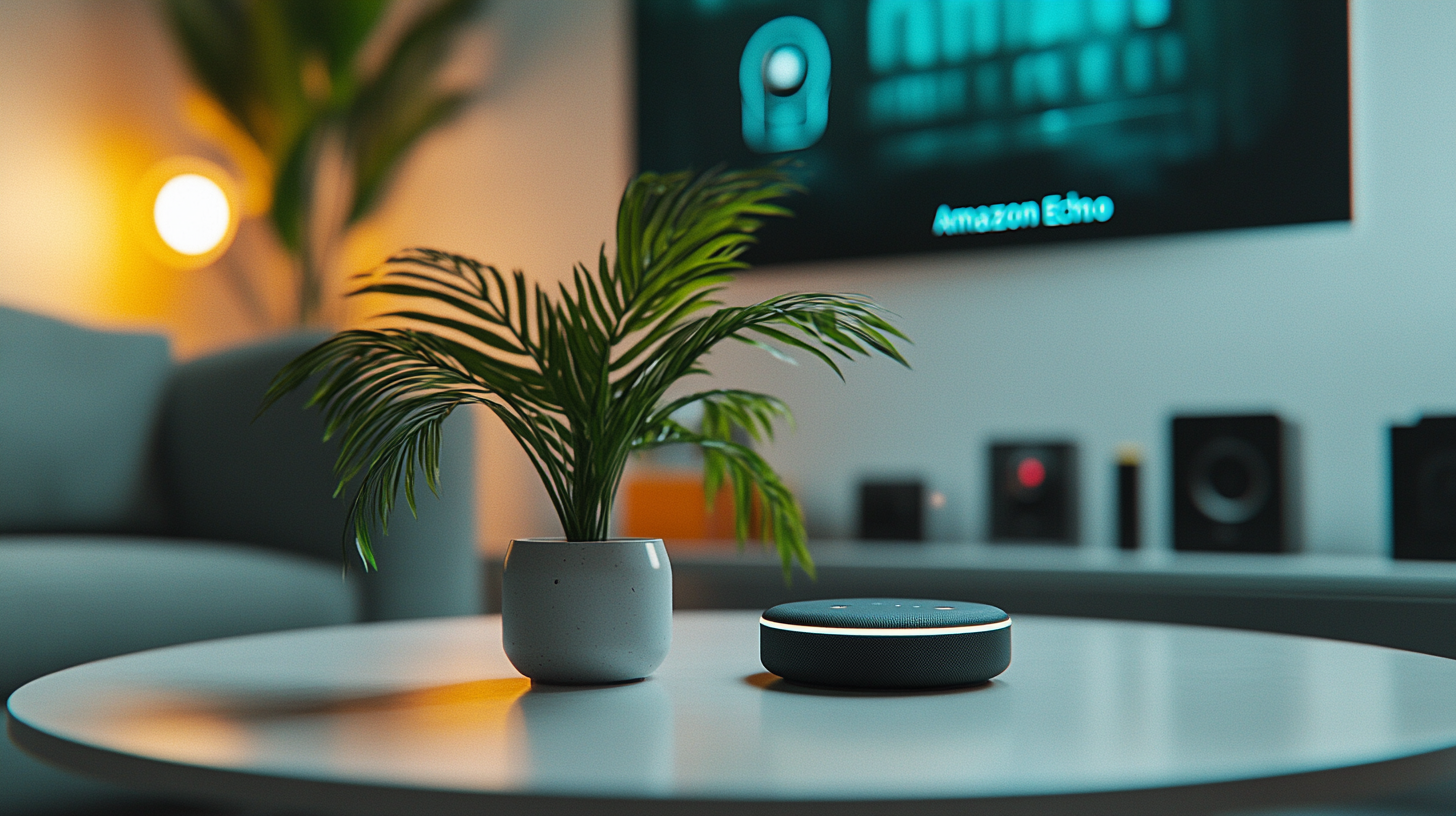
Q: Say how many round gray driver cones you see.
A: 1